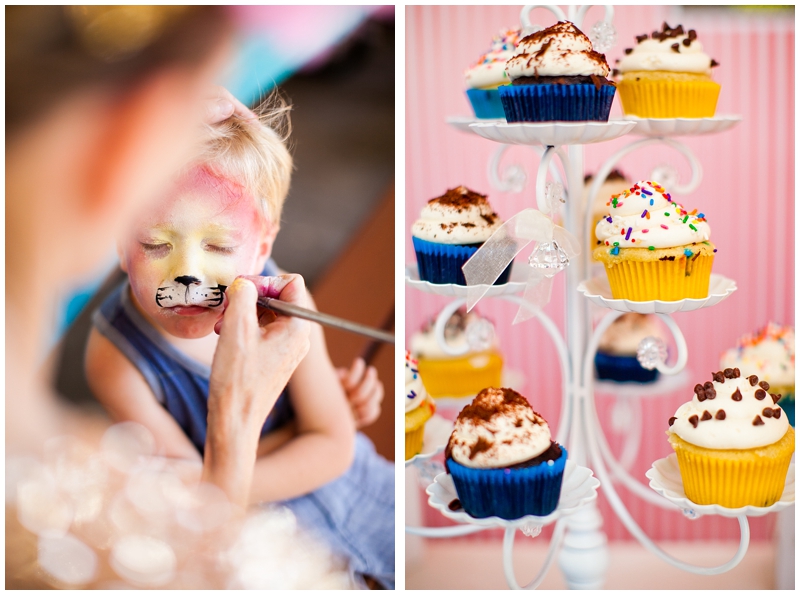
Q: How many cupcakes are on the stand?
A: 12